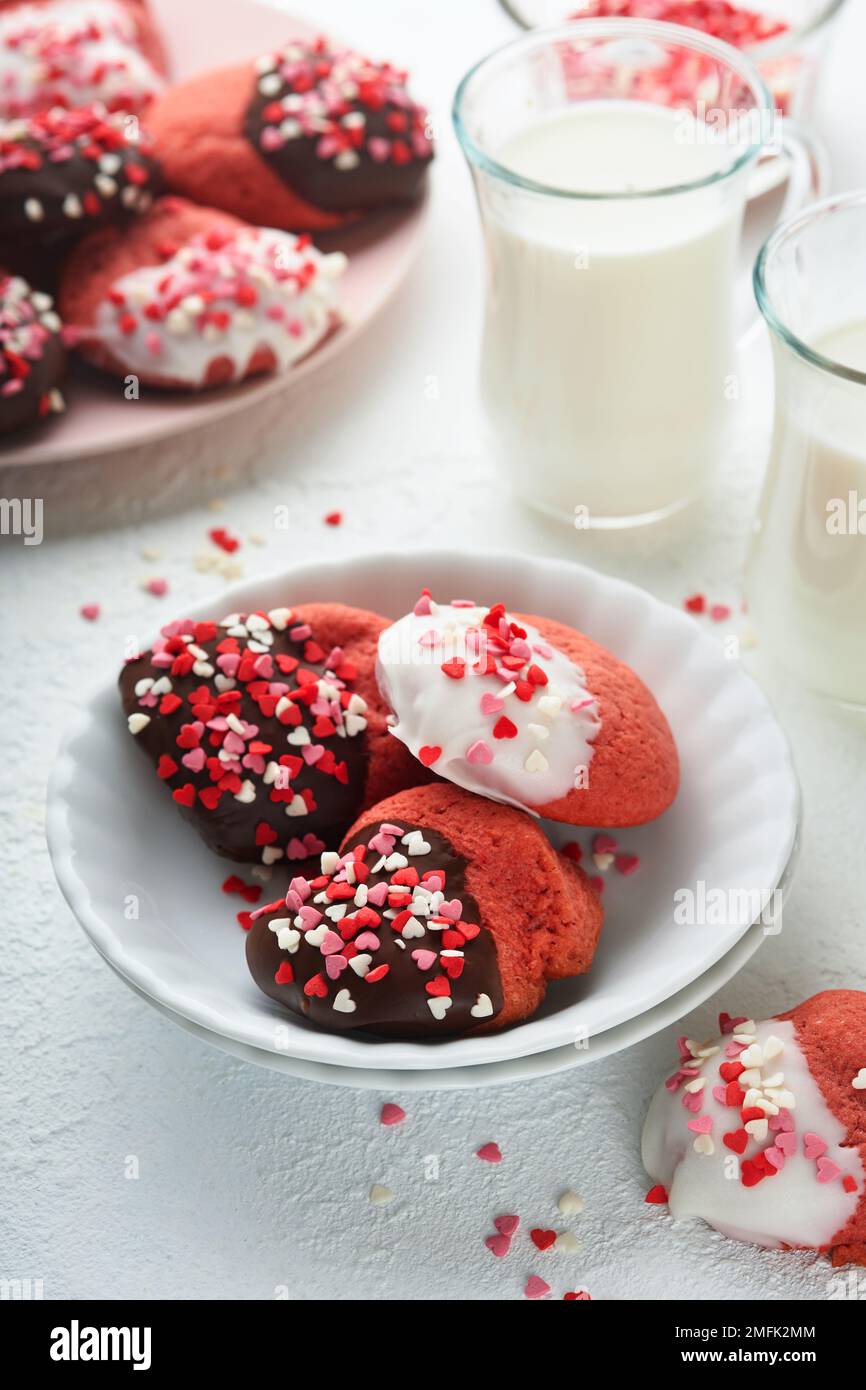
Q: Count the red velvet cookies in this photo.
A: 9